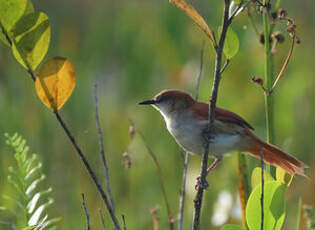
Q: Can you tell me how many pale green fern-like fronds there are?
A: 1